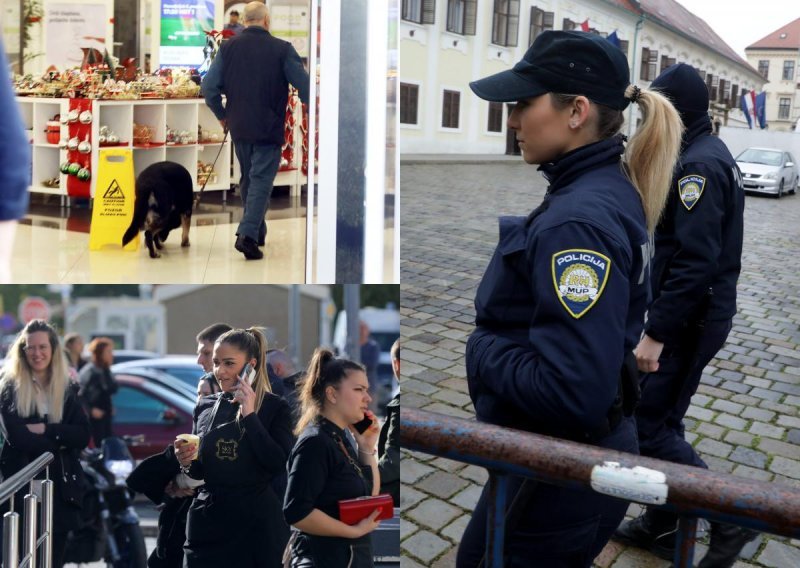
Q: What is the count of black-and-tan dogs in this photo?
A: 1